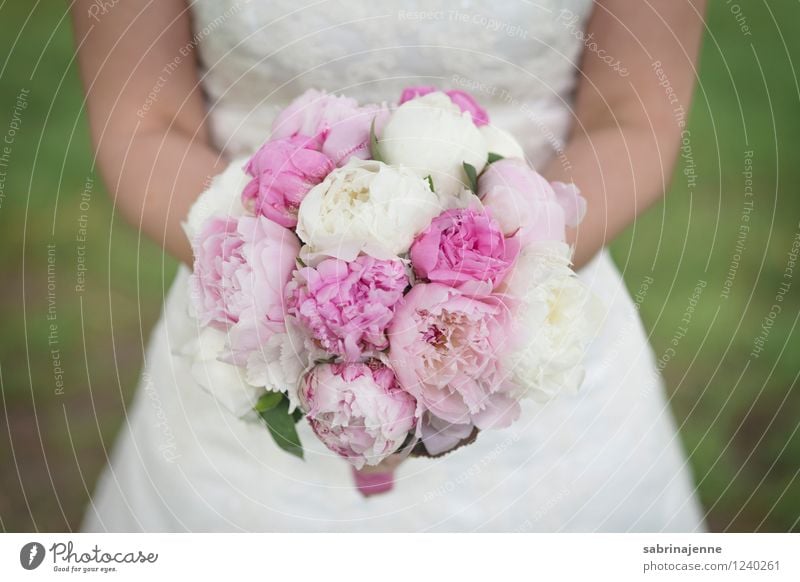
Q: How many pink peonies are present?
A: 9